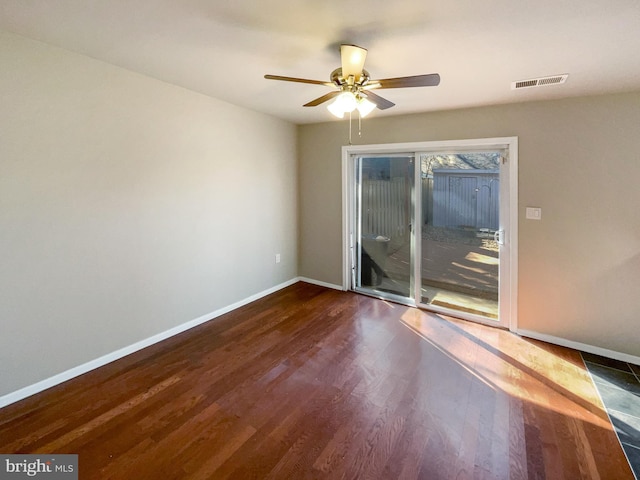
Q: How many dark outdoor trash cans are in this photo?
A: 1